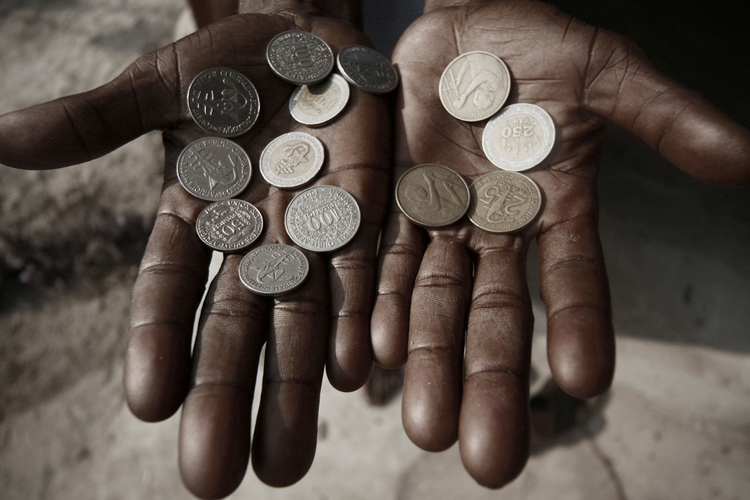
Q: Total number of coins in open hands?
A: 13